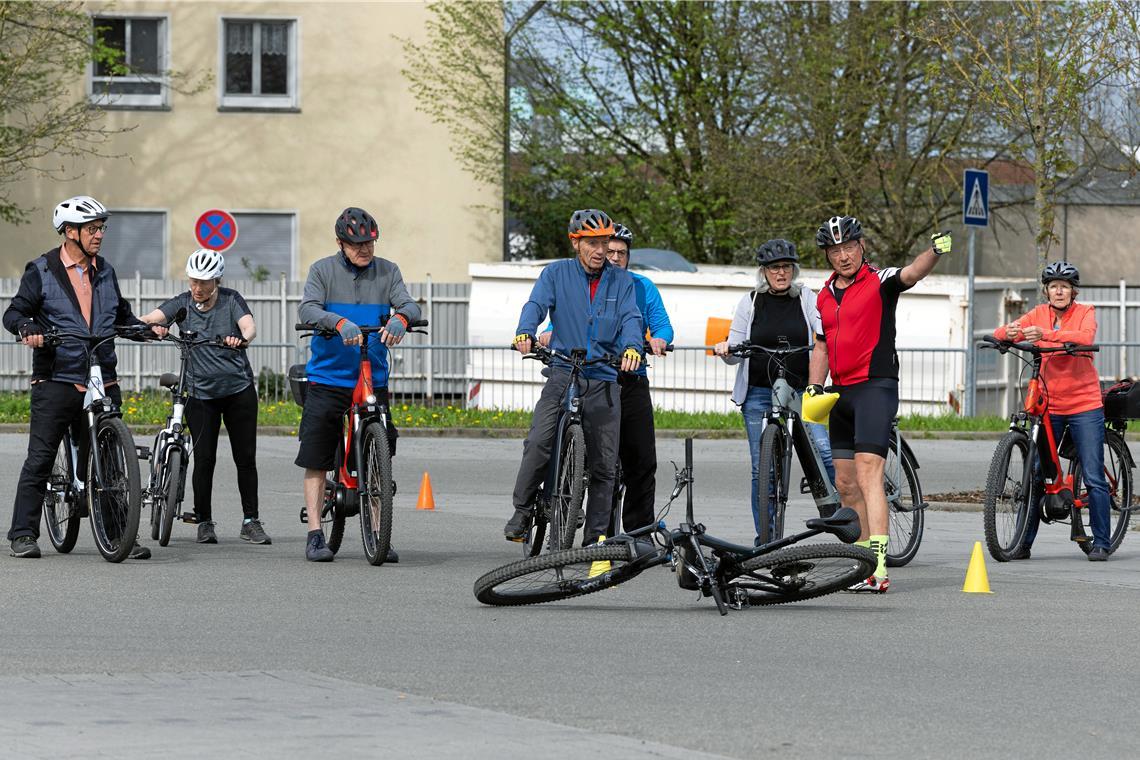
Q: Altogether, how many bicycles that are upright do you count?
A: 7